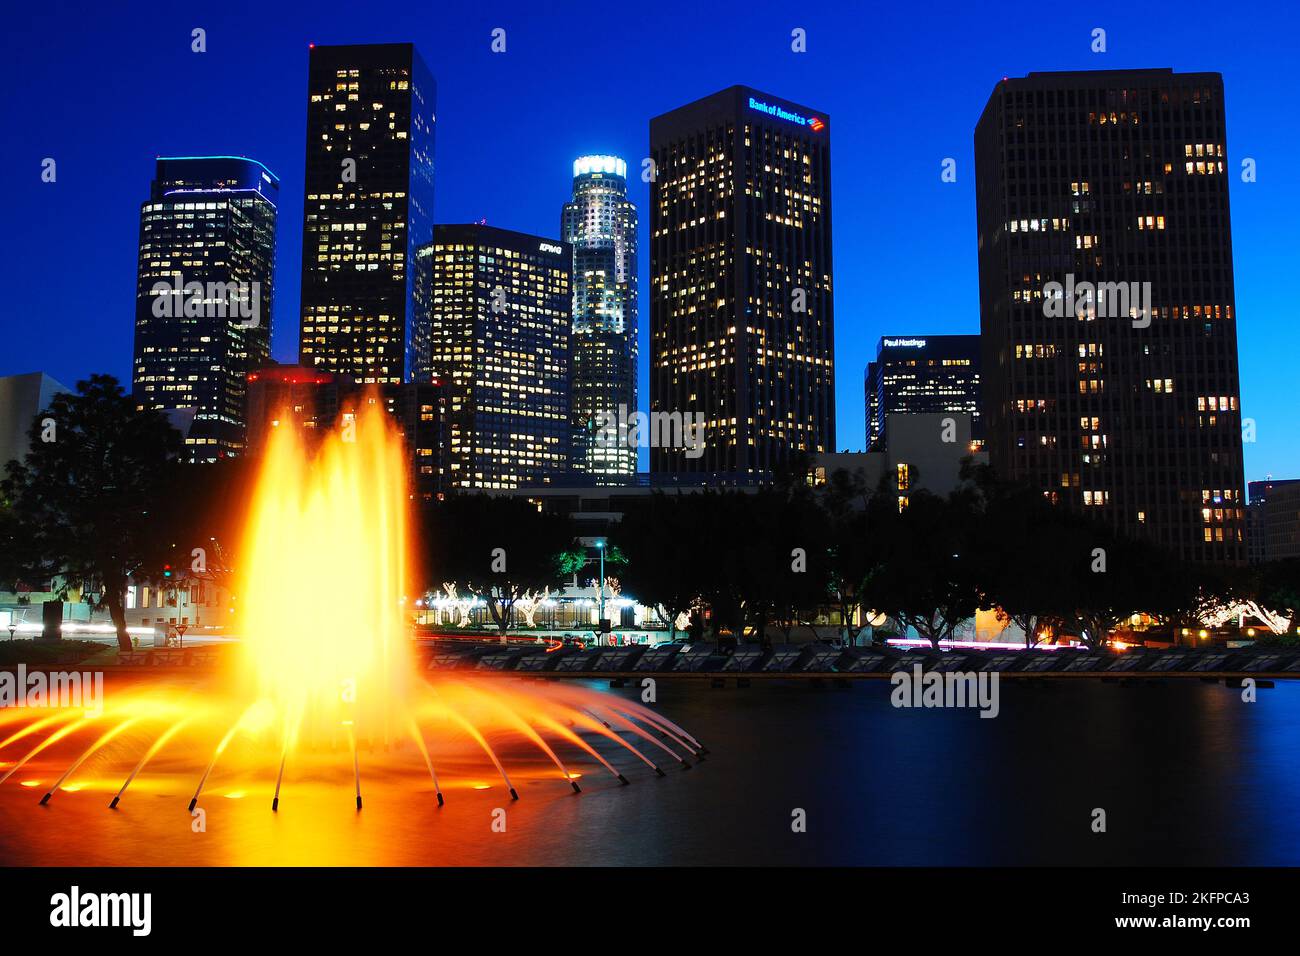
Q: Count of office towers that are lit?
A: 7